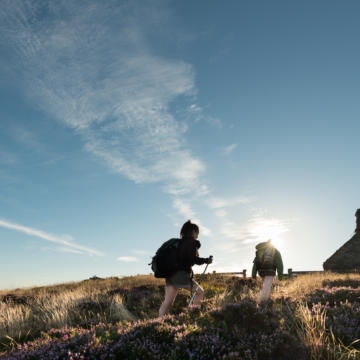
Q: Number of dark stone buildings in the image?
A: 1